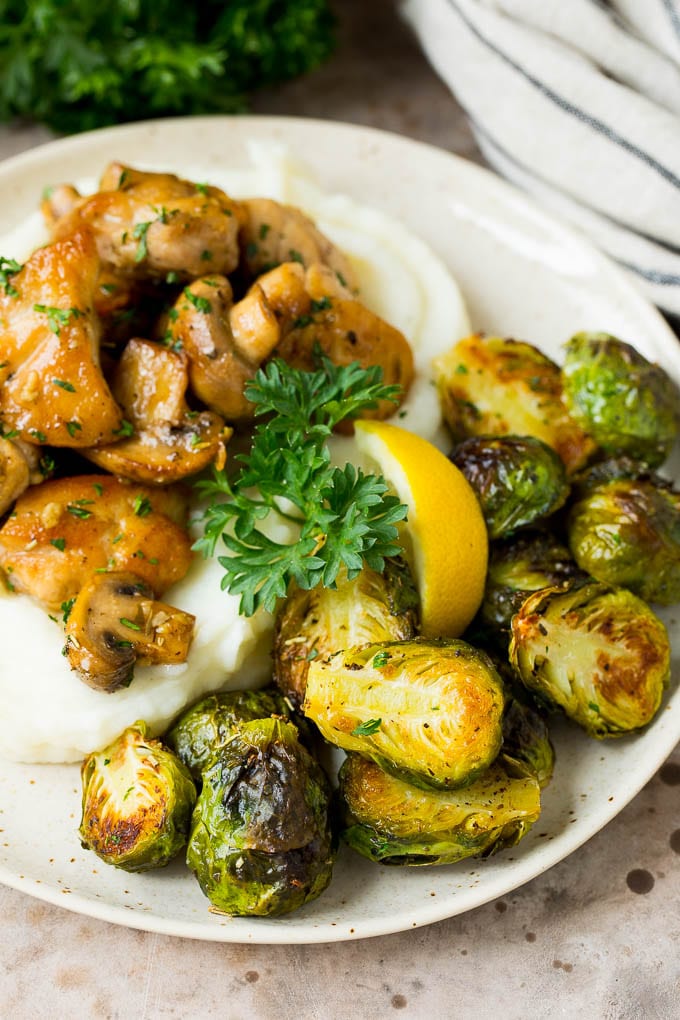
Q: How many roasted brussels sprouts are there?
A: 13